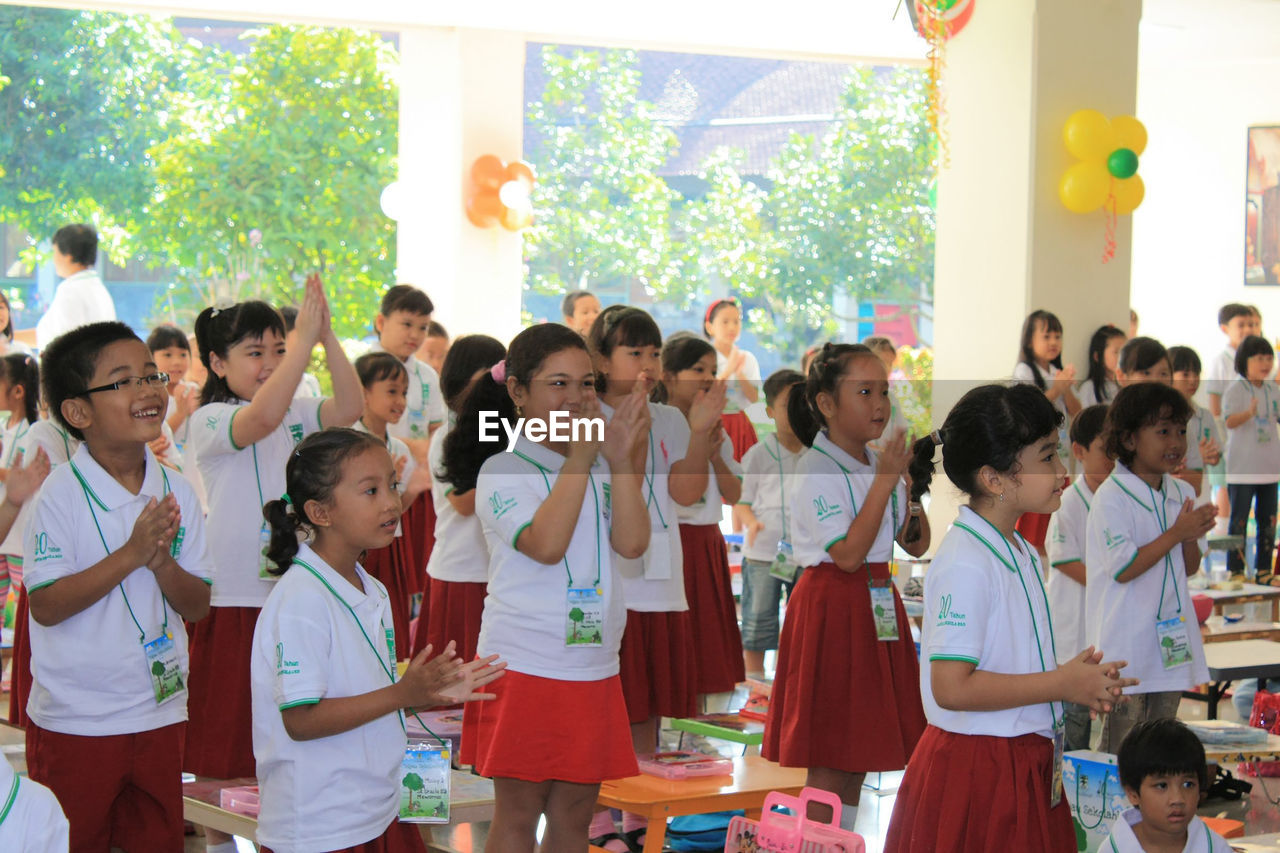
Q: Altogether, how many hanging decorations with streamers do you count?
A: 2